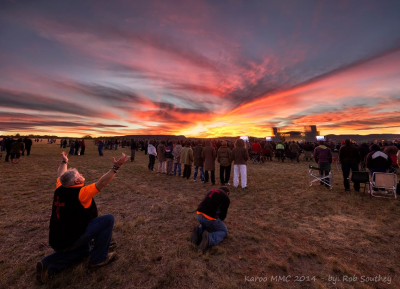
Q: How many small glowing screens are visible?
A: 3